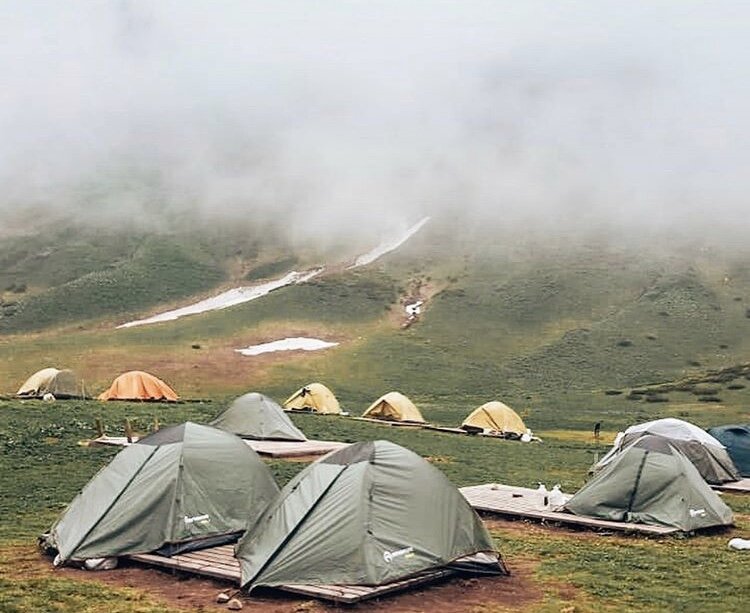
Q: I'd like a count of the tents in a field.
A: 11